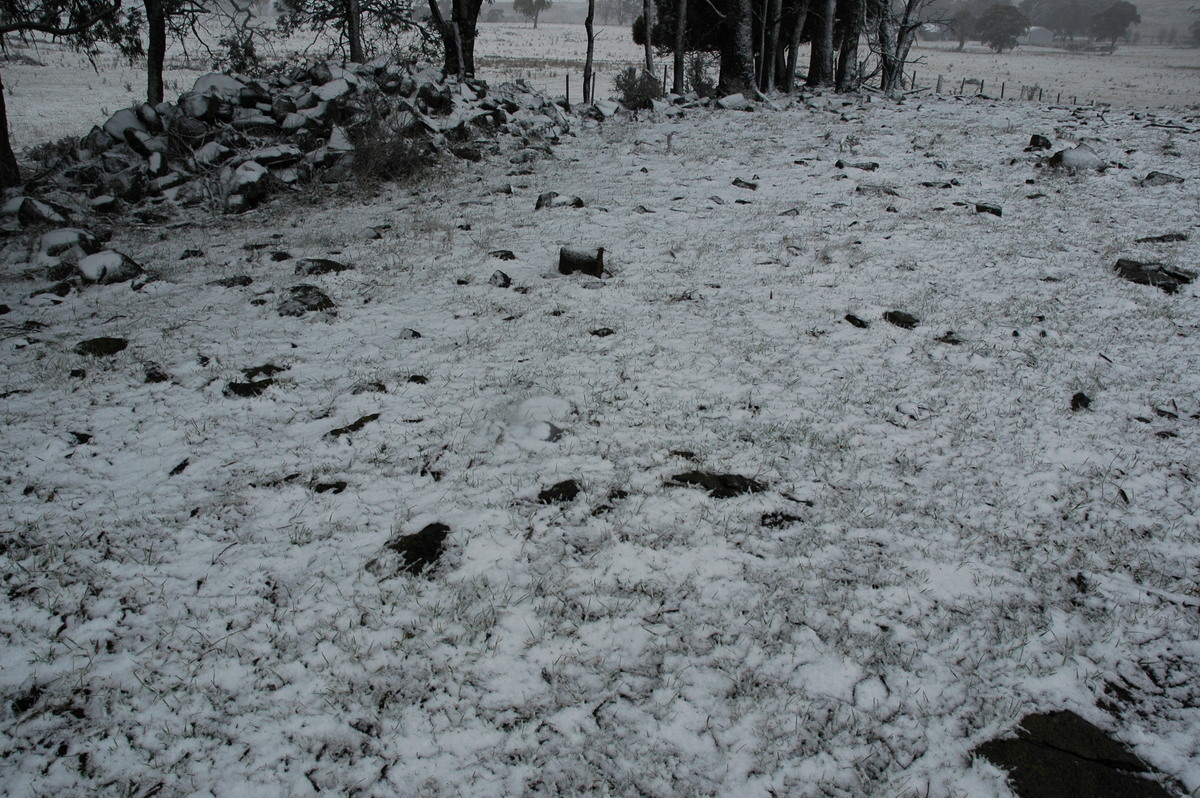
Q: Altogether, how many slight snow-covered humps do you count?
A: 1